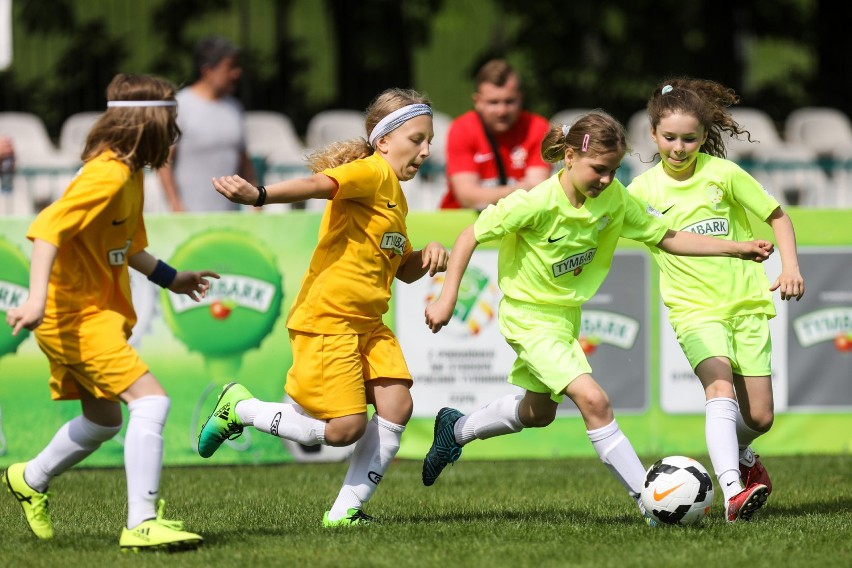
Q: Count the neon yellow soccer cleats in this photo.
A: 2